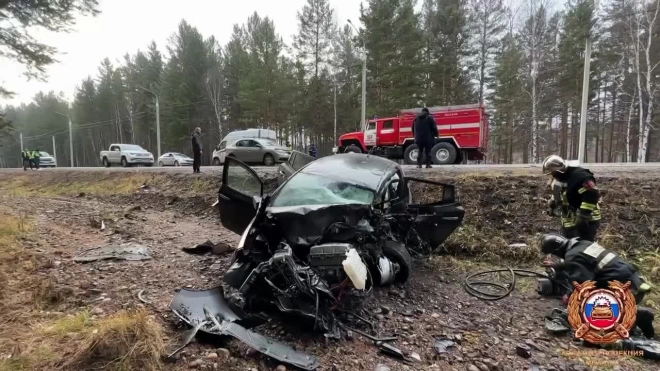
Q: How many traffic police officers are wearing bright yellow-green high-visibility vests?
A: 2